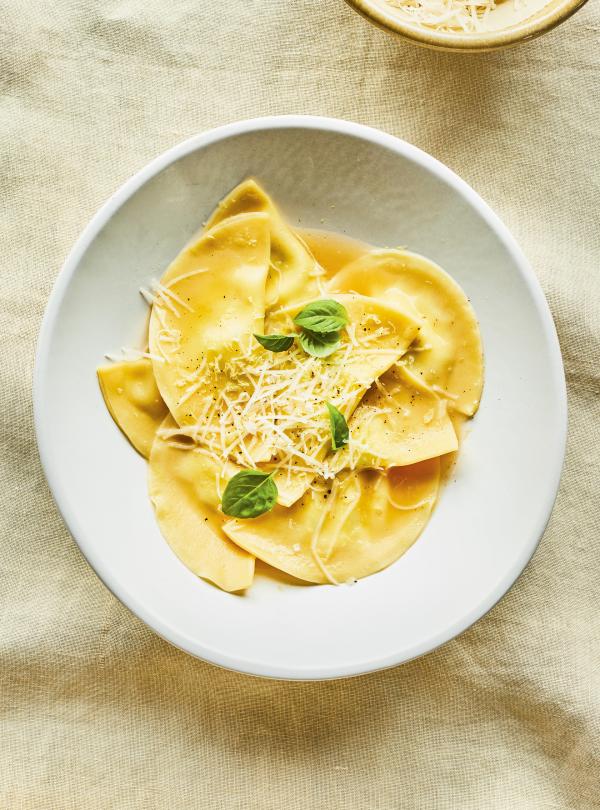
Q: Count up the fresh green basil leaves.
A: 5